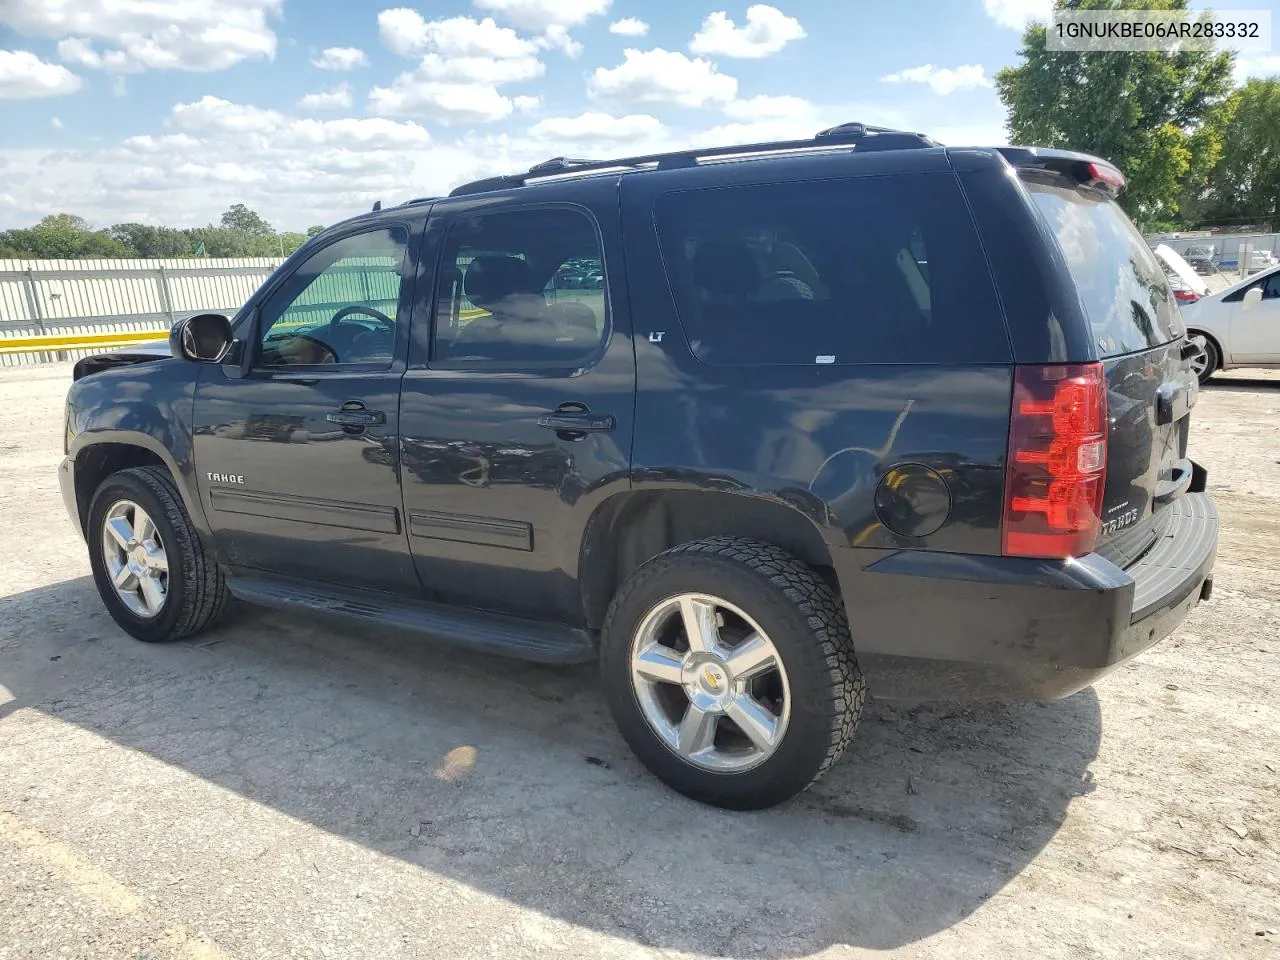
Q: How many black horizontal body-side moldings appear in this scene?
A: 2